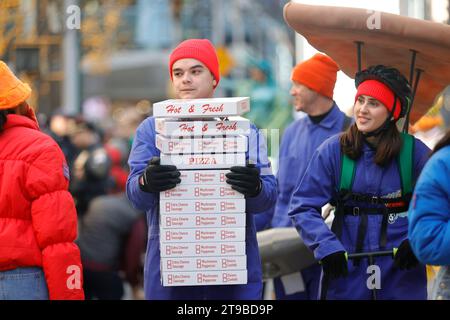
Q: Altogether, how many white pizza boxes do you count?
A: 12